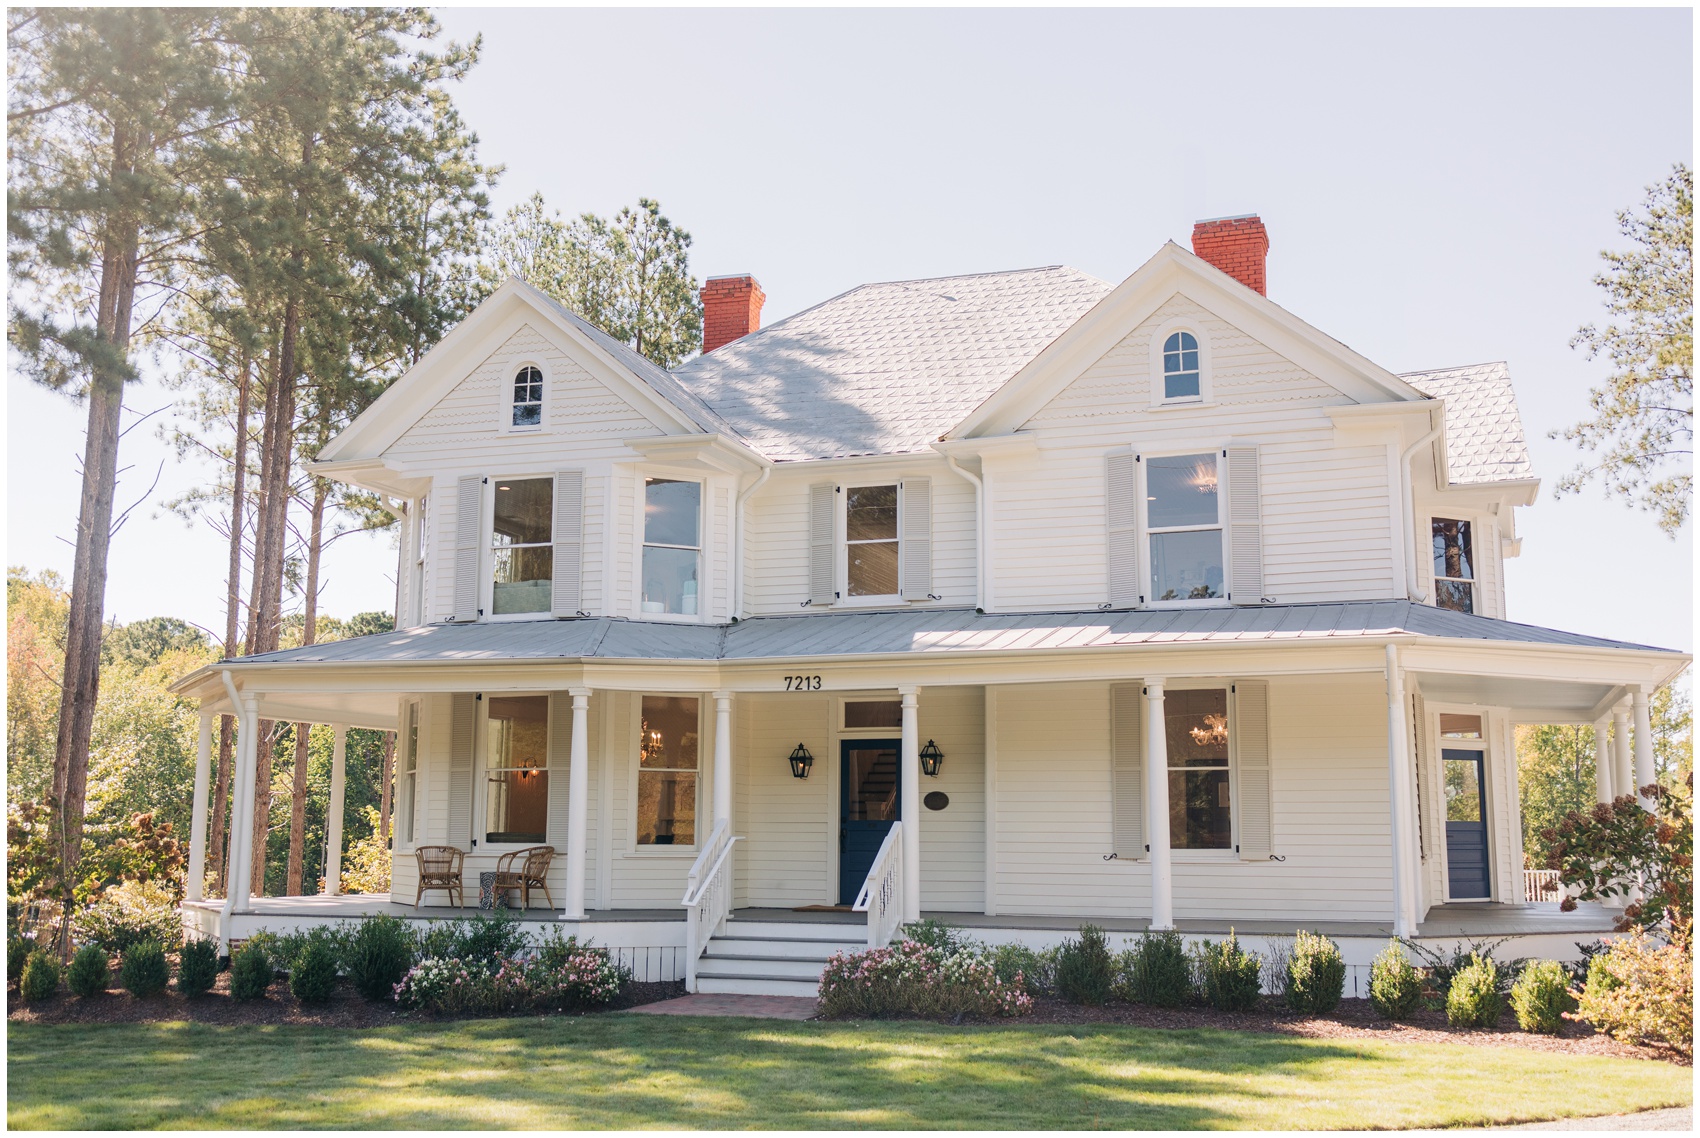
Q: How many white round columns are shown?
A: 11